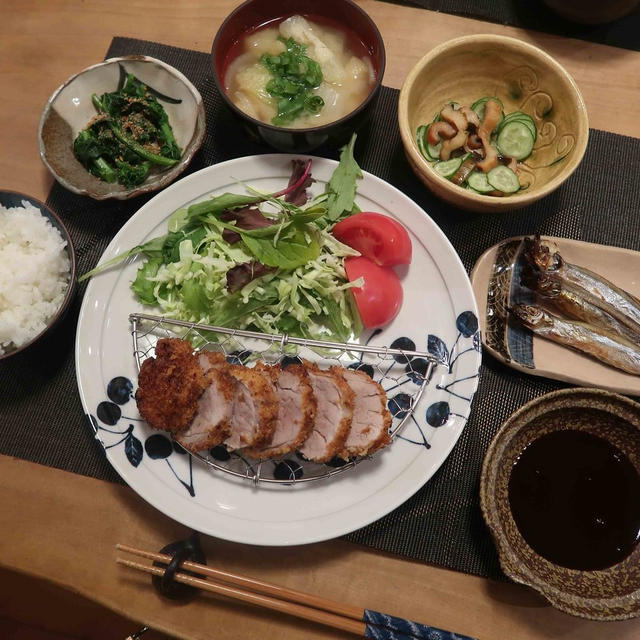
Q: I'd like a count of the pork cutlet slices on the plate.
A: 6